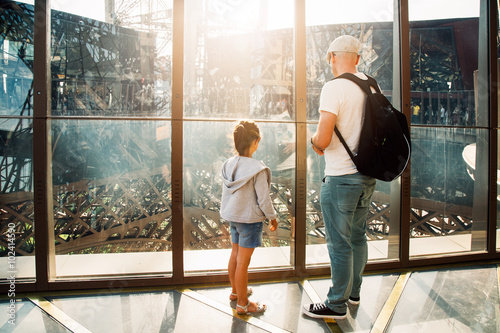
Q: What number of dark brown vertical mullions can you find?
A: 5